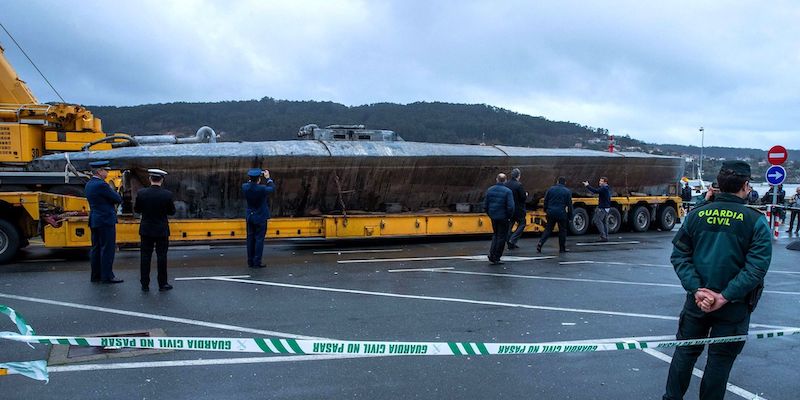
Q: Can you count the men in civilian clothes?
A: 4